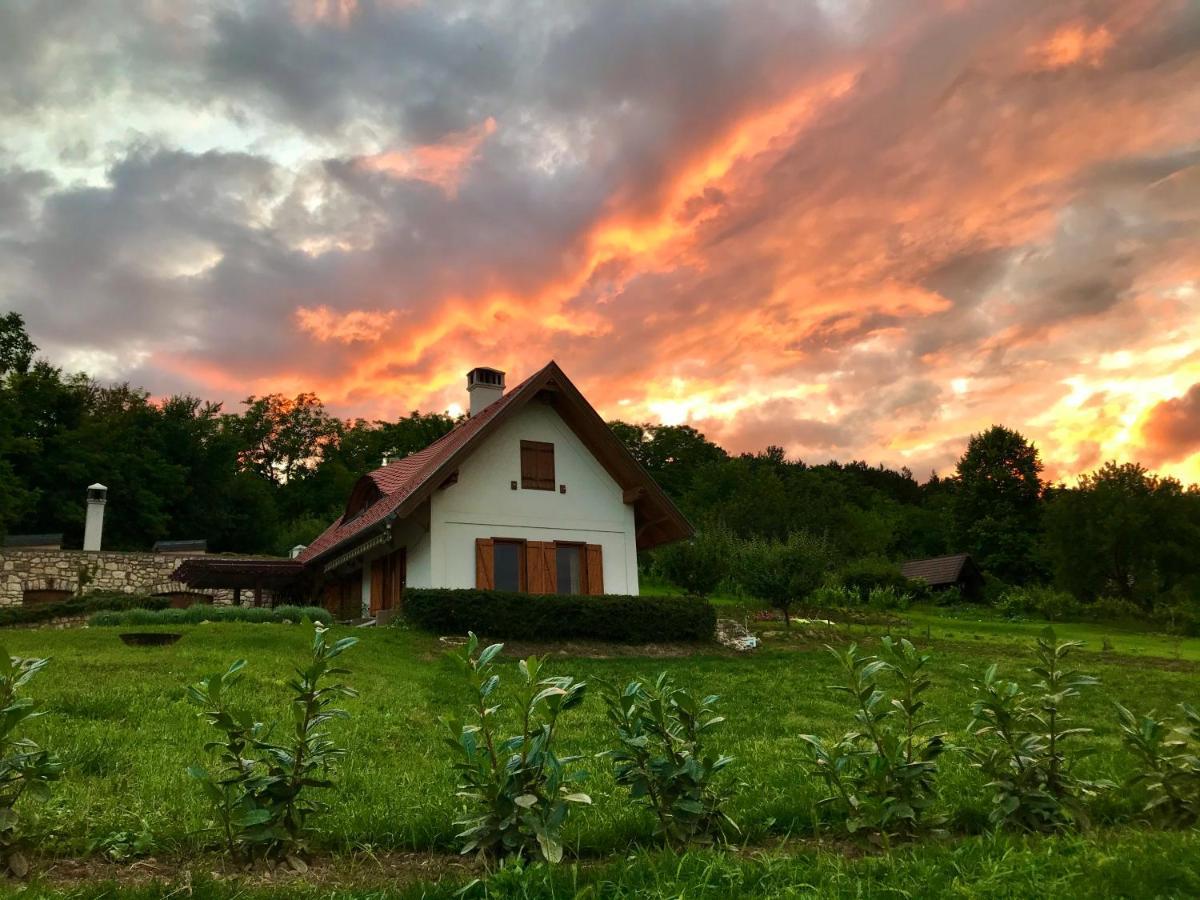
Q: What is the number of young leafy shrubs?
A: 7